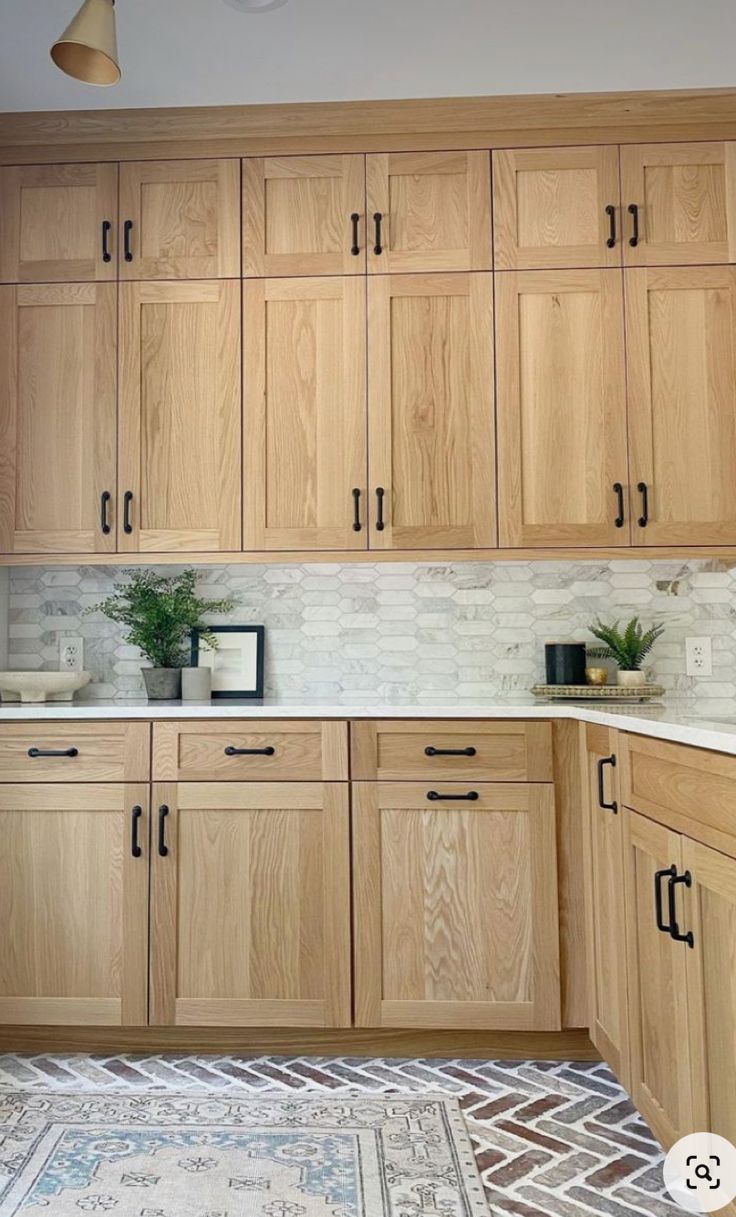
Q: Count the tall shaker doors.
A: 6